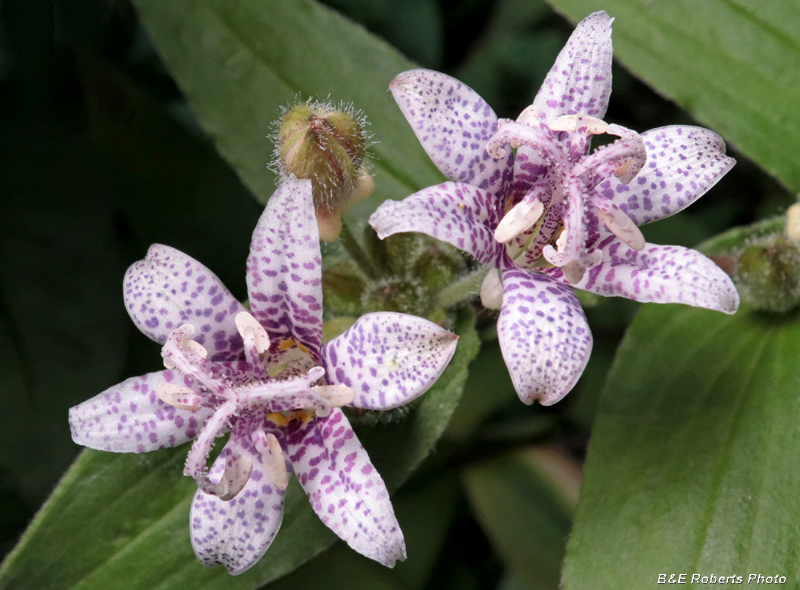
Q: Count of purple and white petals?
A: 12